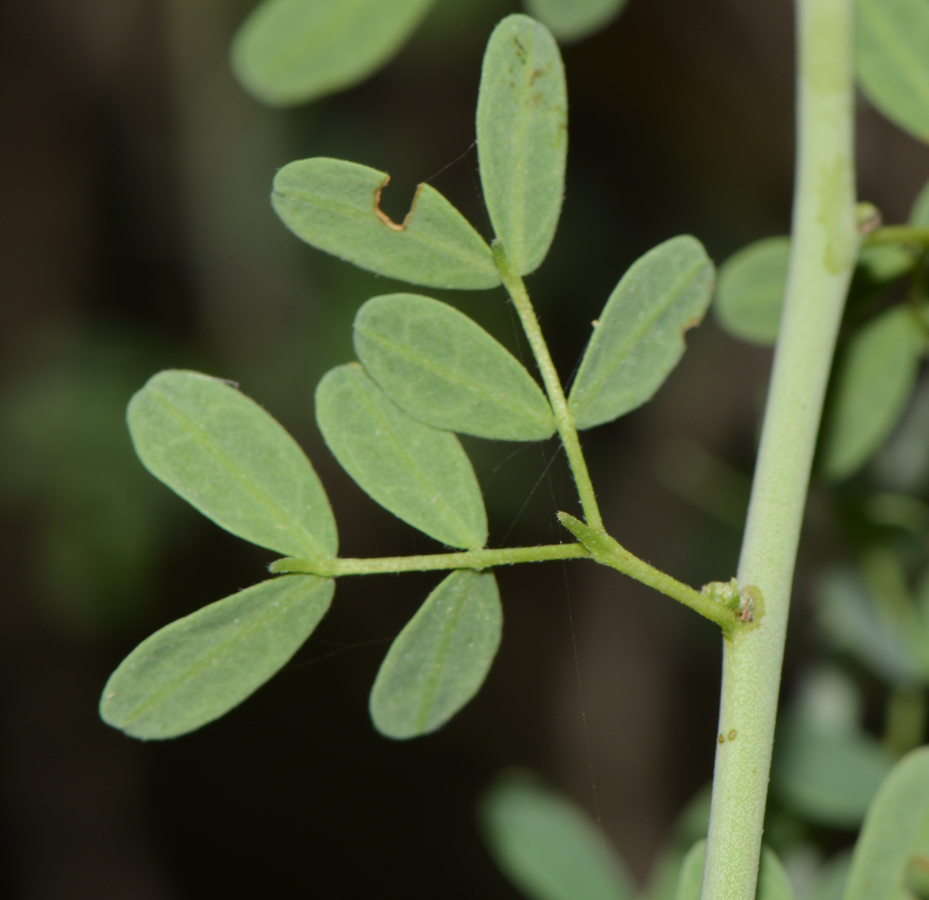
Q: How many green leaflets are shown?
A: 8